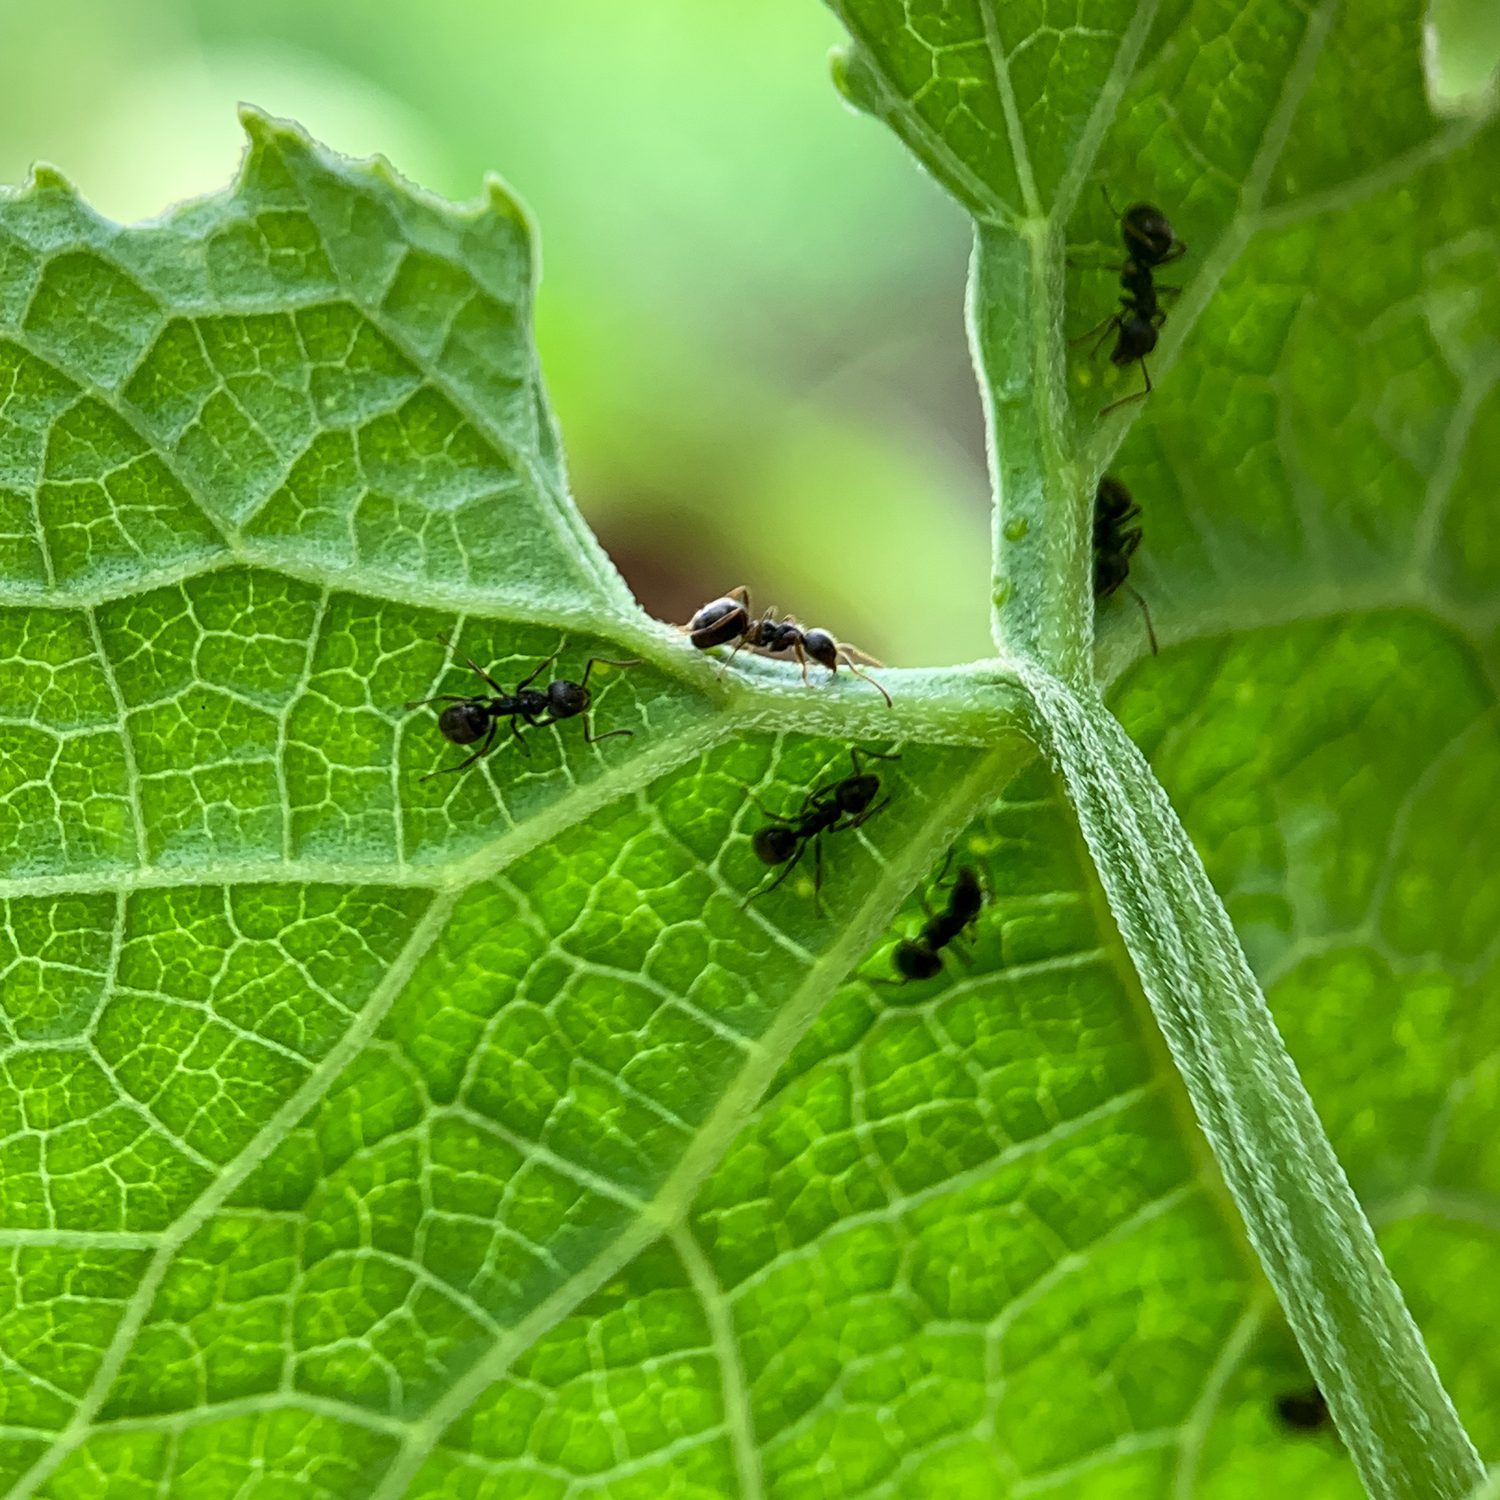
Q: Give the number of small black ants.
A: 7